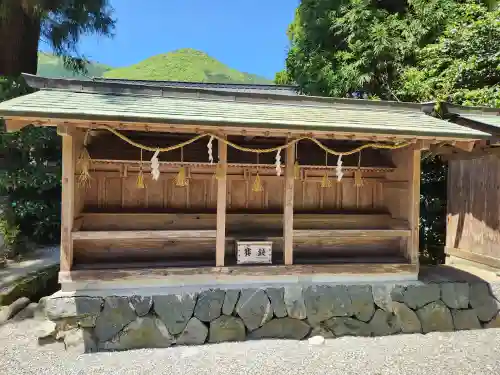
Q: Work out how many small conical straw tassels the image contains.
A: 7